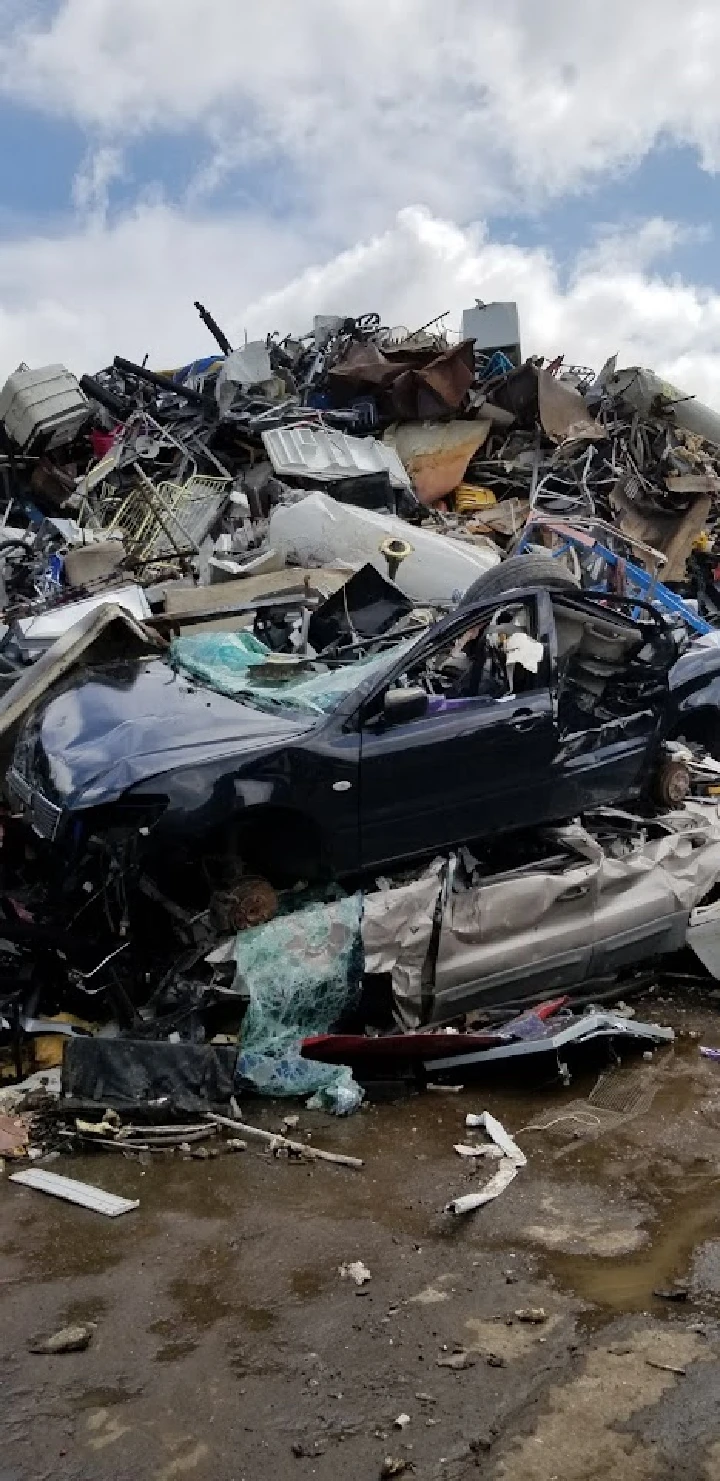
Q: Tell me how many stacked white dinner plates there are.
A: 0